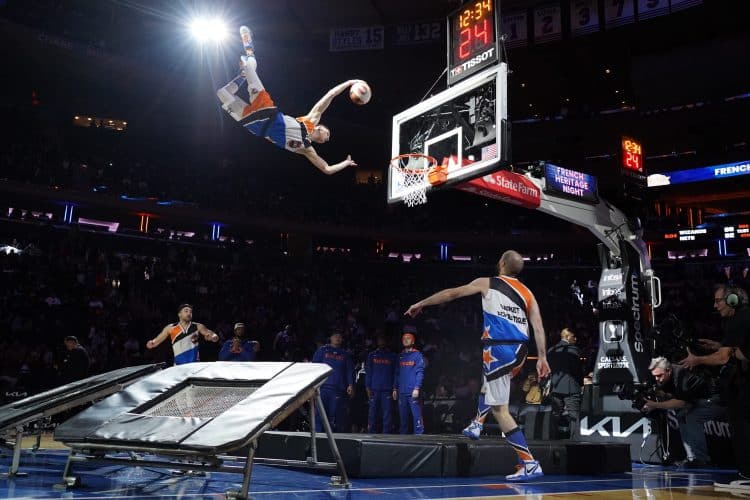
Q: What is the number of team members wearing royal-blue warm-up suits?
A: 4